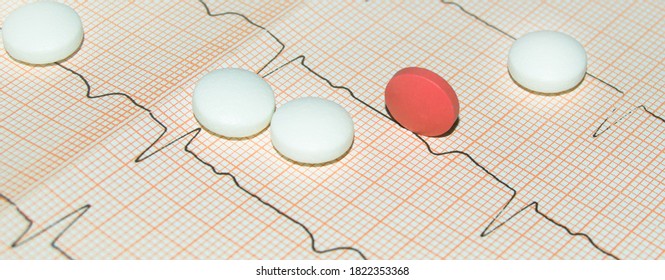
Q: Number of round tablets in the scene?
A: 5